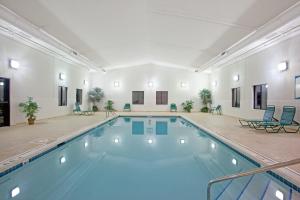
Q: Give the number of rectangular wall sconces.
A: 9